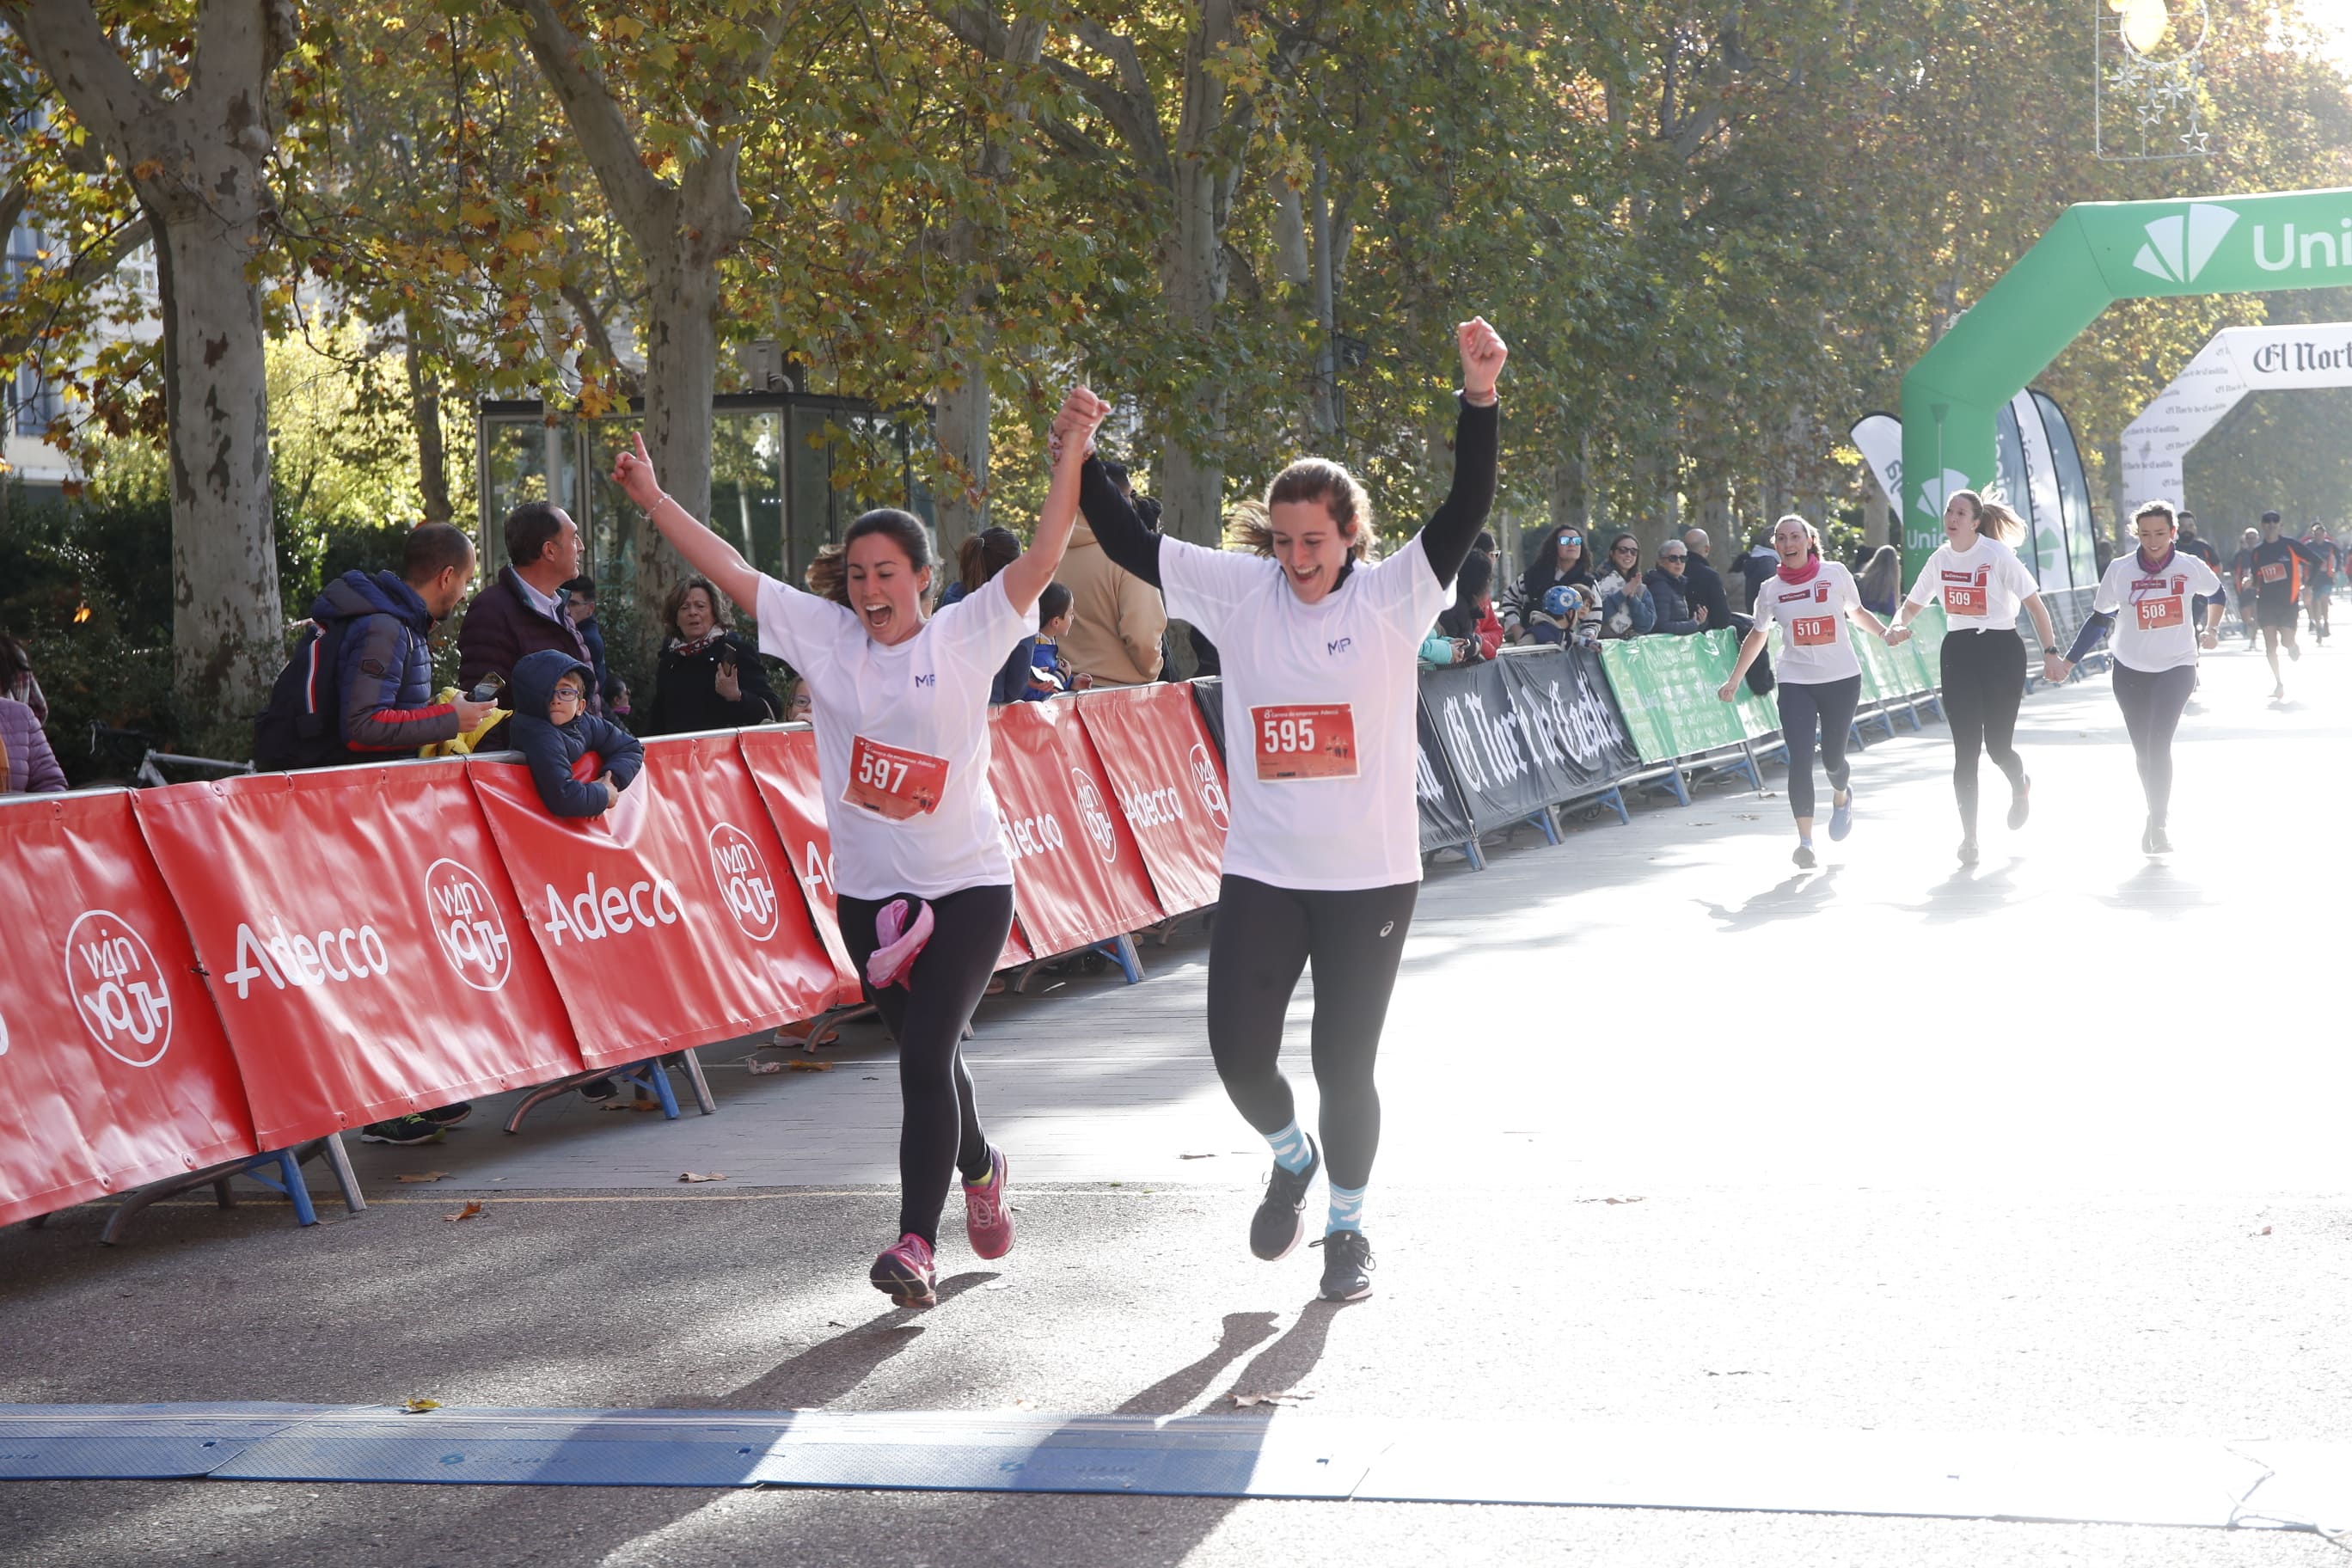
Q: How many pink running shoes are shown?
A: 2